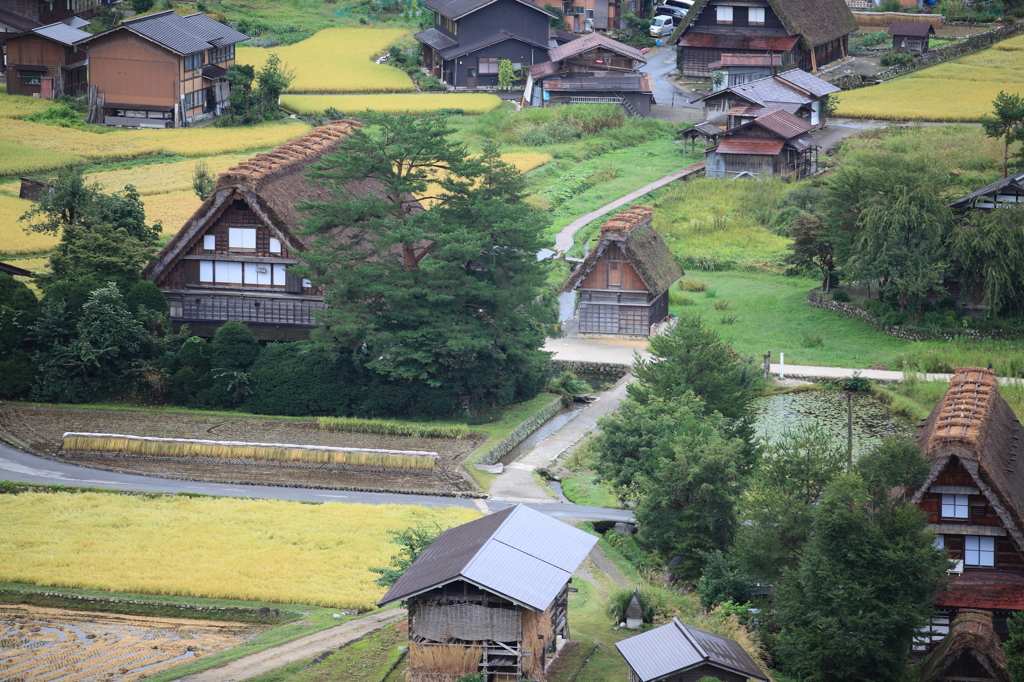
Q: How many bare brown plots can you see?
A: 2